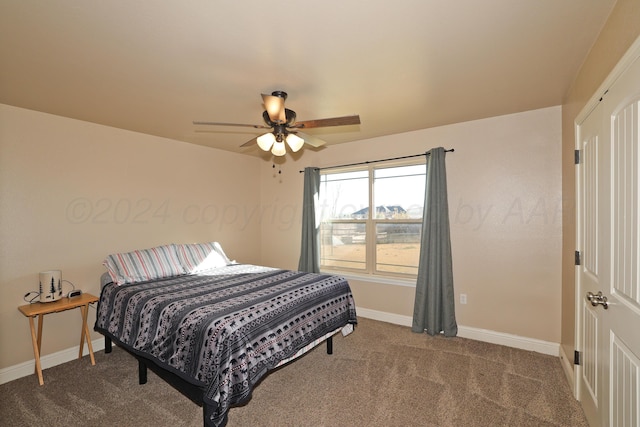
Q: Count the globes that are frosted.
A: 3